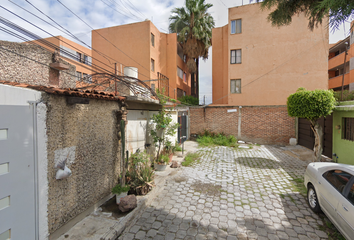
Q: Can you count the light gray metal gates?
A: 1